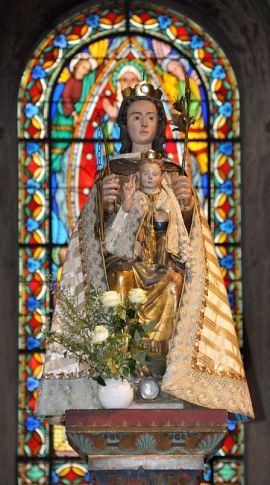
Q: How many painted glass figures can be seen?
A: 3